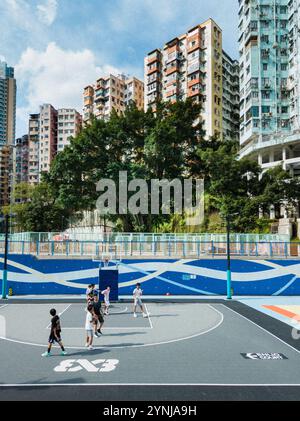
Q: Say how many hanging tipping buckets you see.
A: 0